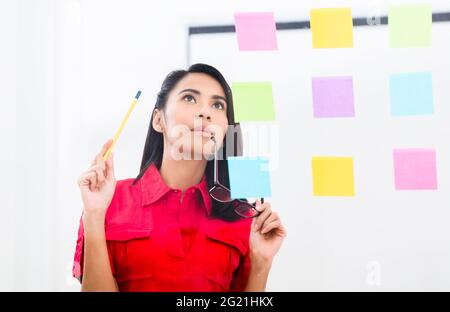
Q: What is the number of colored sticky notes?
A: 9